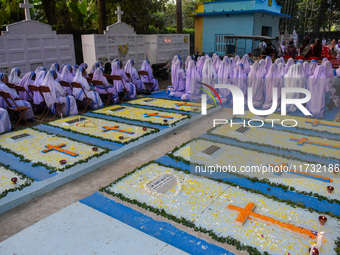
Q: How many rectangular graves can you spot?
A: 9